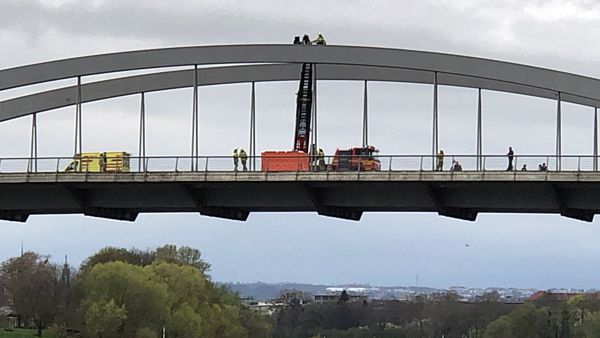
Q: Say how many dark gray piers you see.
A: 6